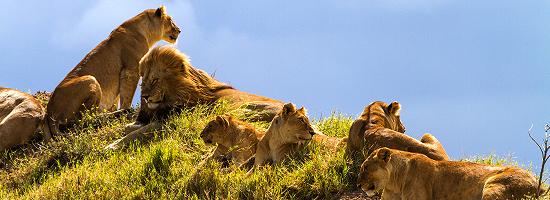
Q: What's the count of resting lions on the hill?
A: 7